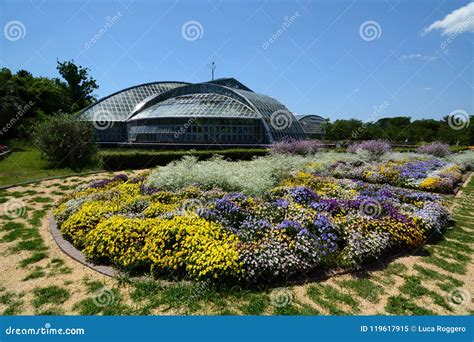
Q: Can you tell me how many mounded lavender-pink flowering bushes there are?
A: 3